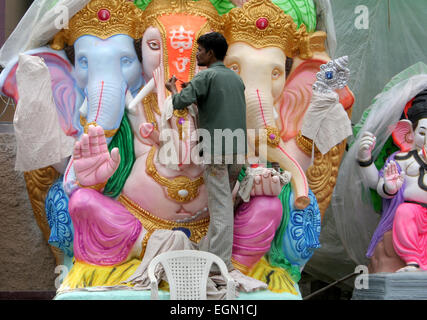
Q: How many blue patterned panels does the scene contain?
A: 2